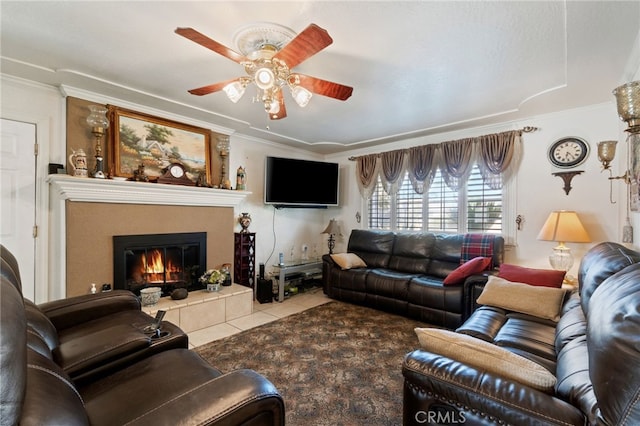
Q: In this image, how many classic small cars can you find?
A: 0